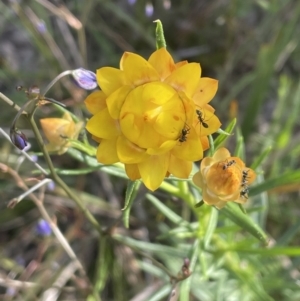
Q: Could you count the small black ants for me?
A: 5